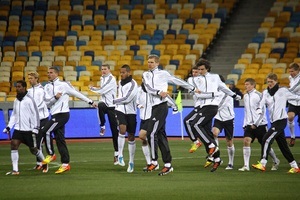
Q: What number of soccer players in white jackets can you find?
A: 13